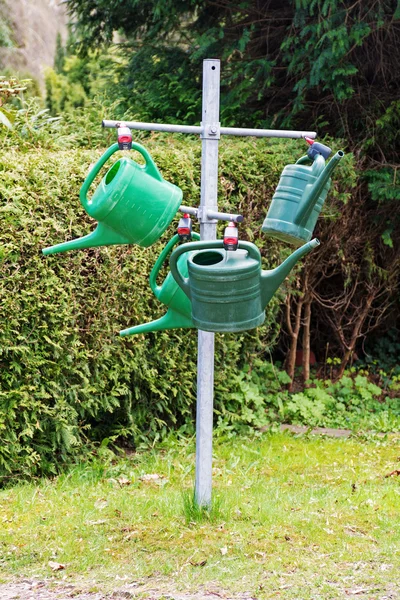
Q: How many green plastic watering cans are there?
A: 4